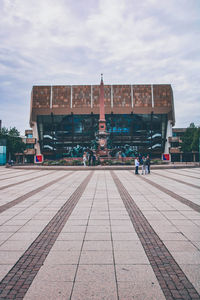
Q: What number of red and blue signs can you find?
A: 2